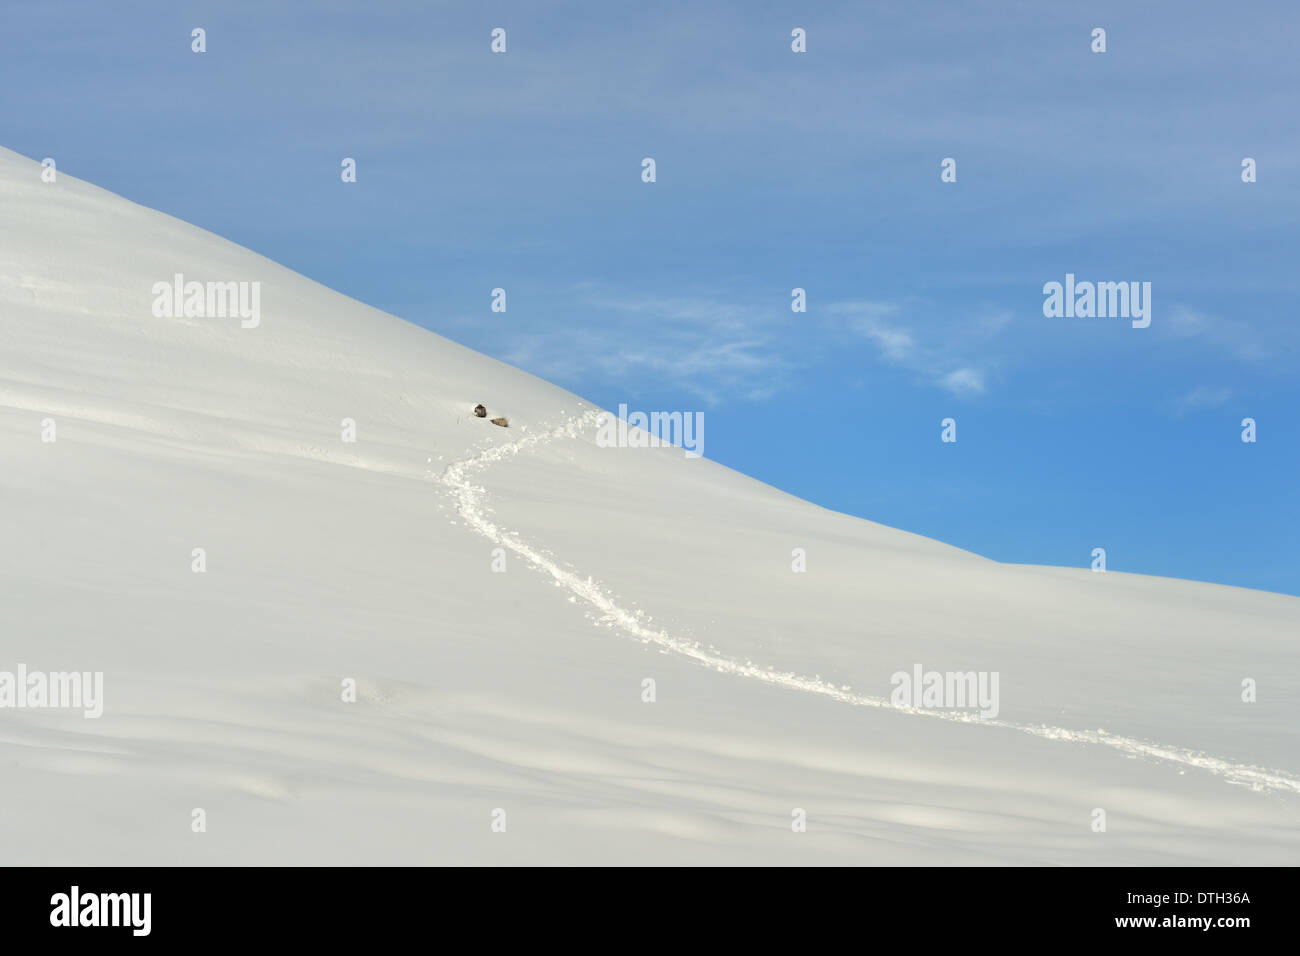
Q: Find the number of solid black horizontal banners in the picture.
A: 1